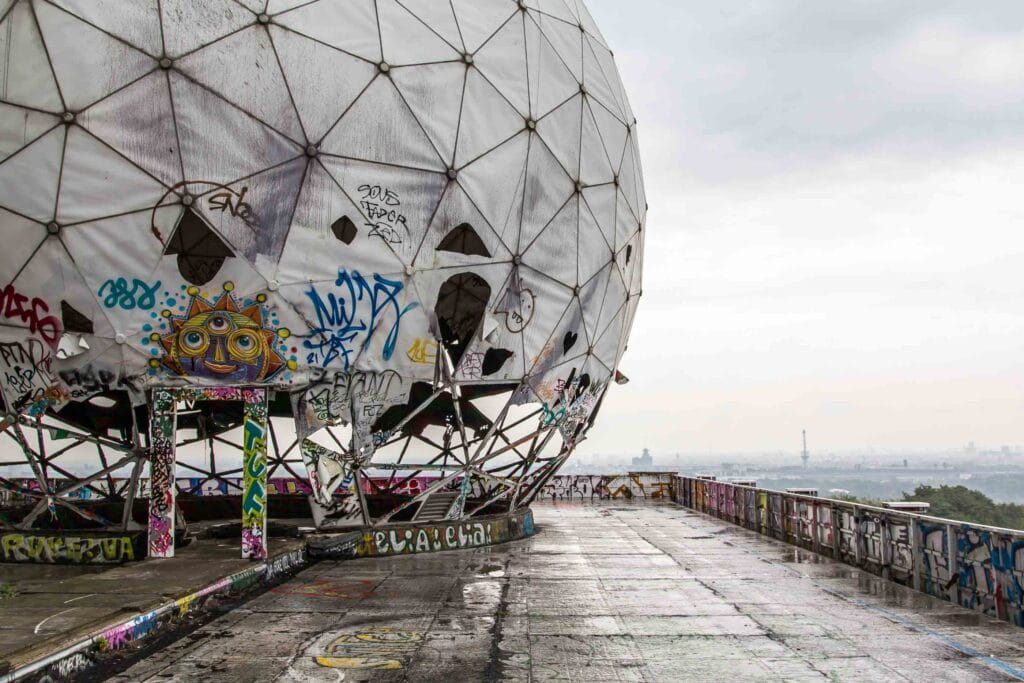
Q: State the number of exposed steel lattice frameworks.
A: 1